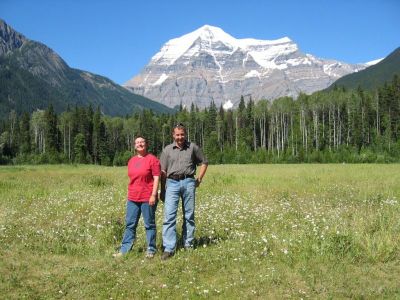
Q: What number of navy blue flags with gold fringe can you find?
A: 0